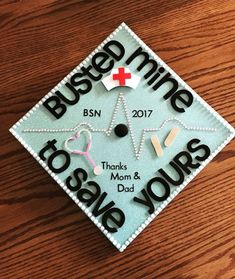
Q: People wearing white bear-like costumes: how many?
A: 0